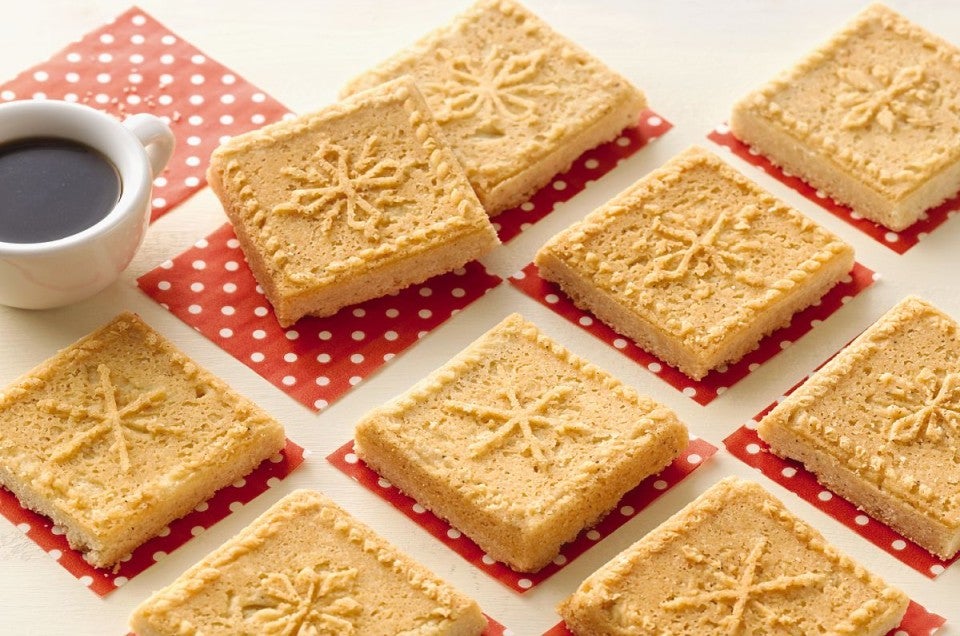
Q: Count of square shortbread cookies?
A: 9